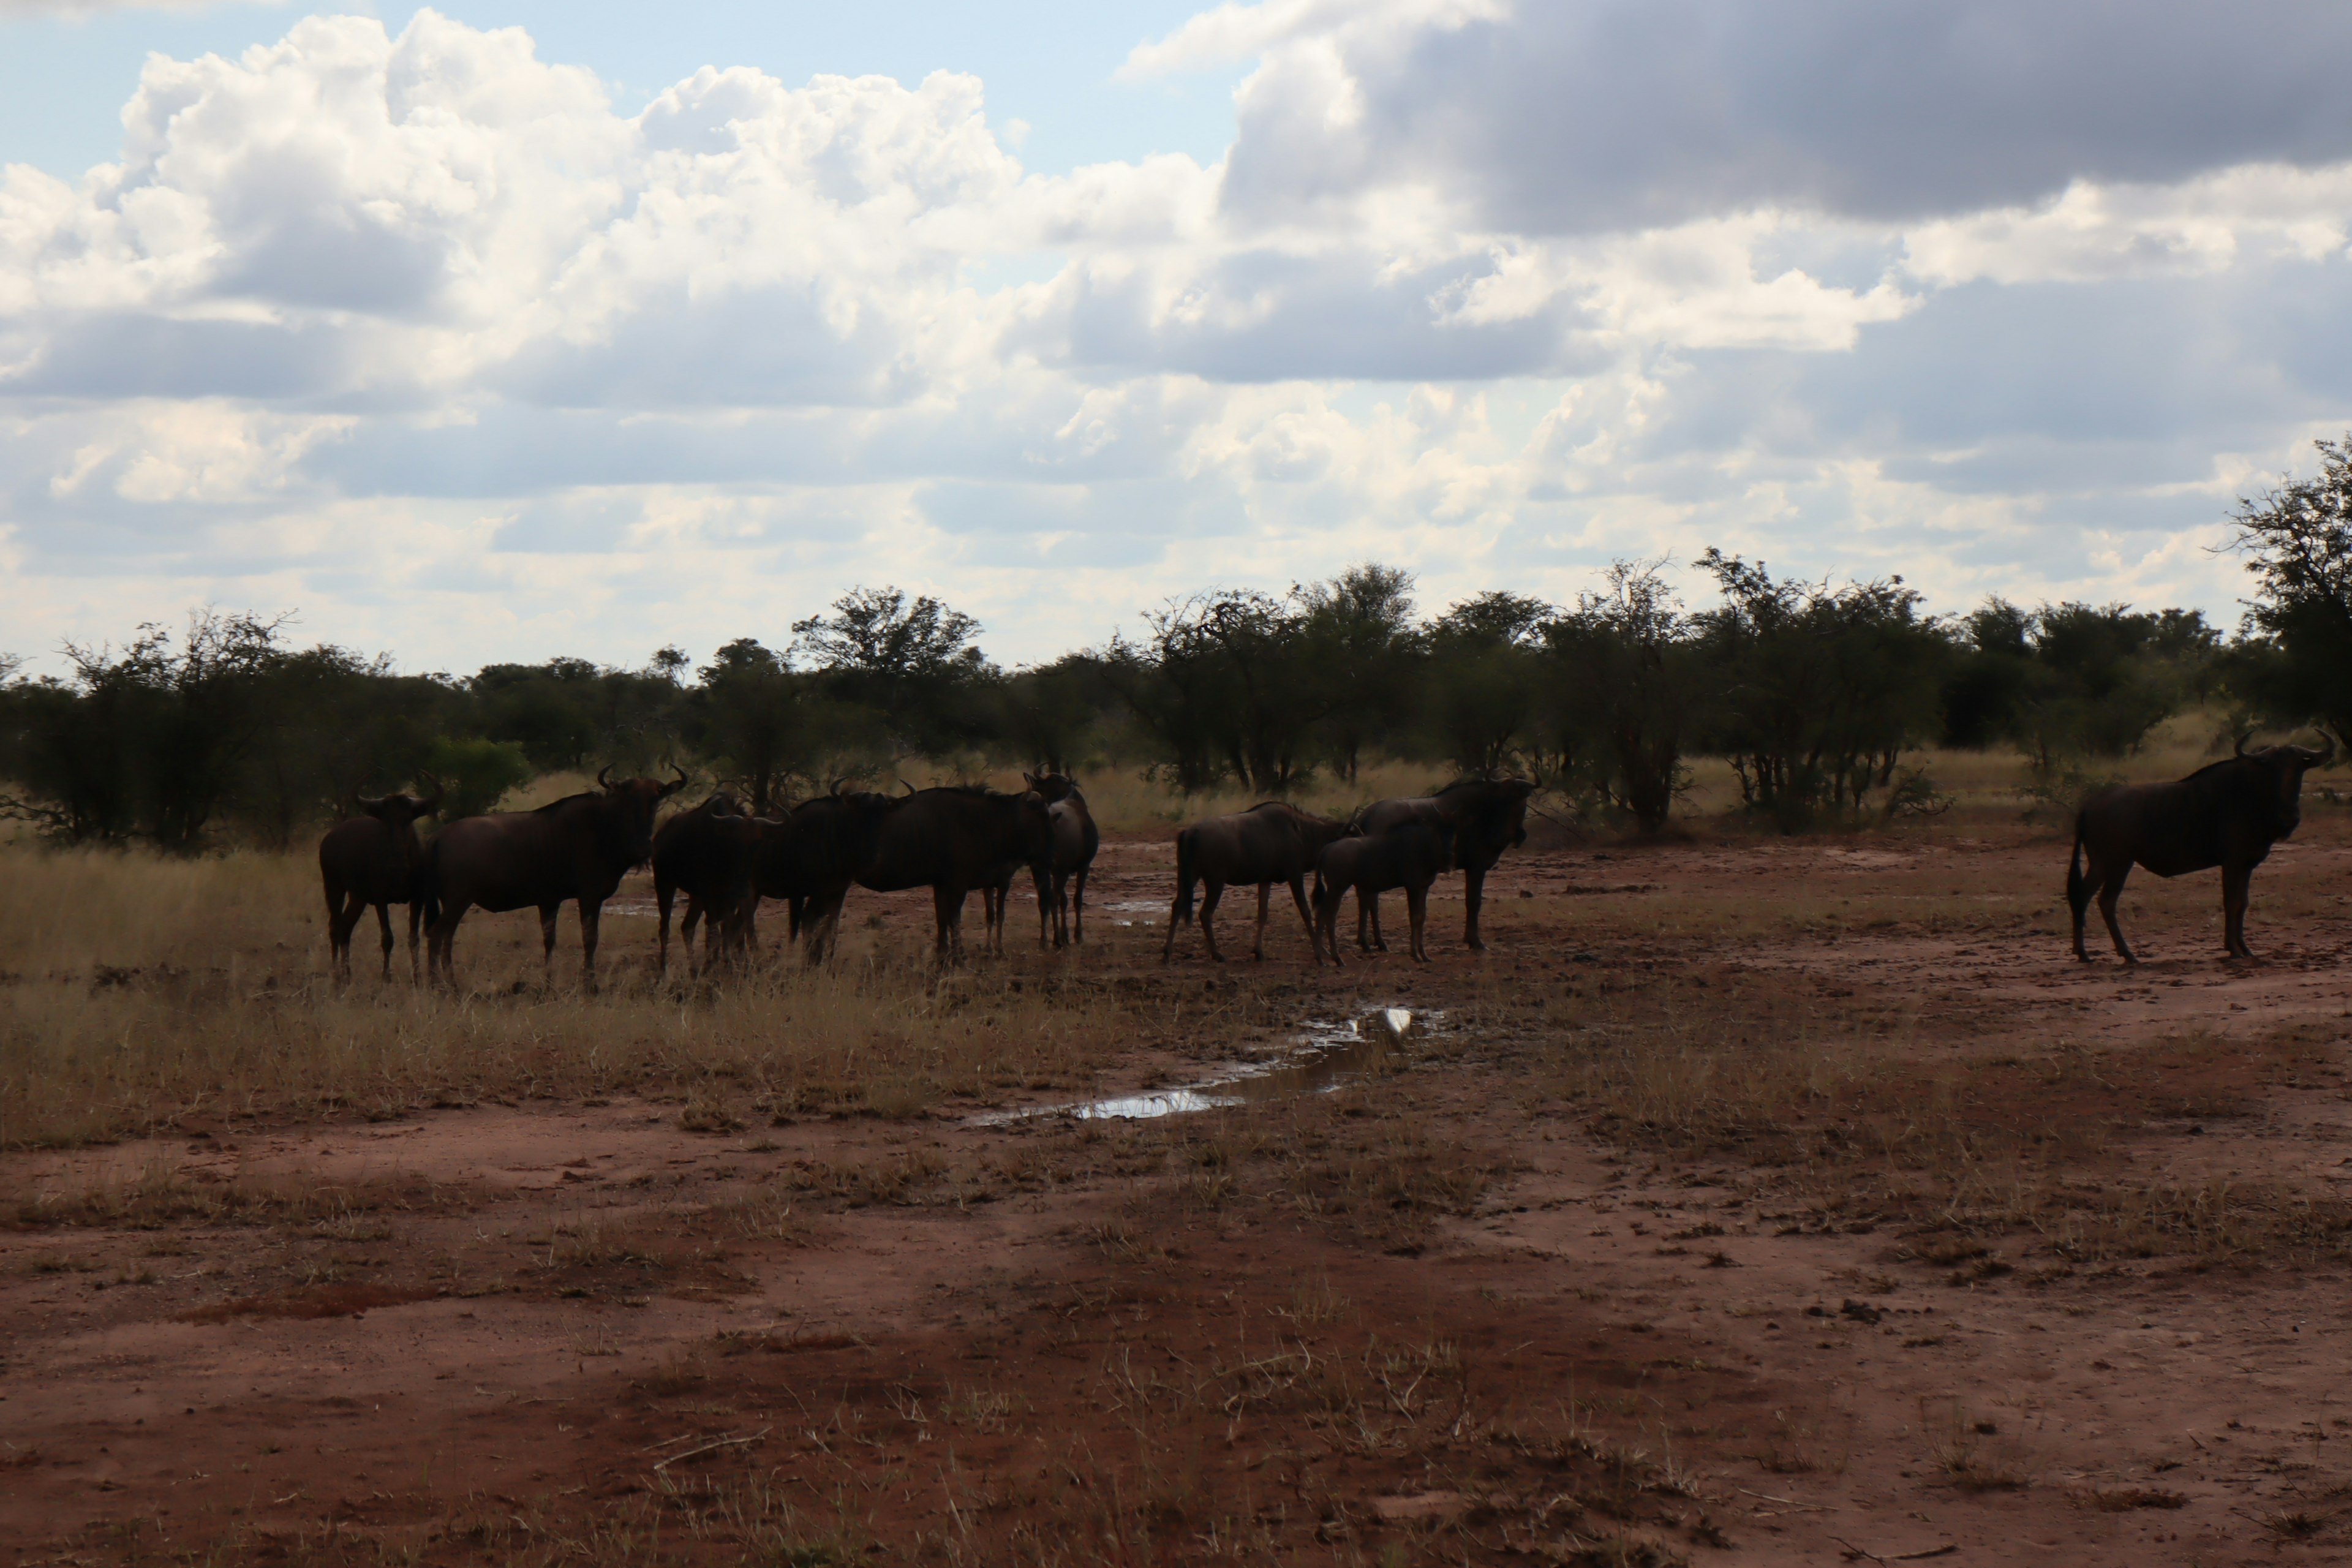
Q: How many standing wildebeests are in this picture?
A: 10